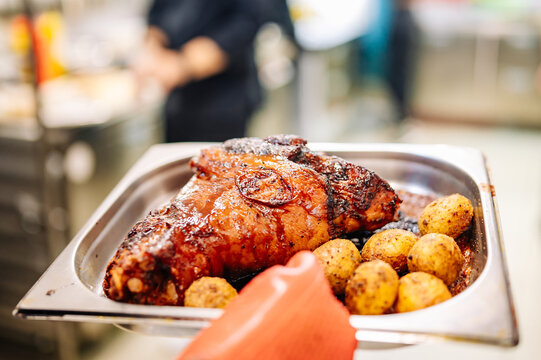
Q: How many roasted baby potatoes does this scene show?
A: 7